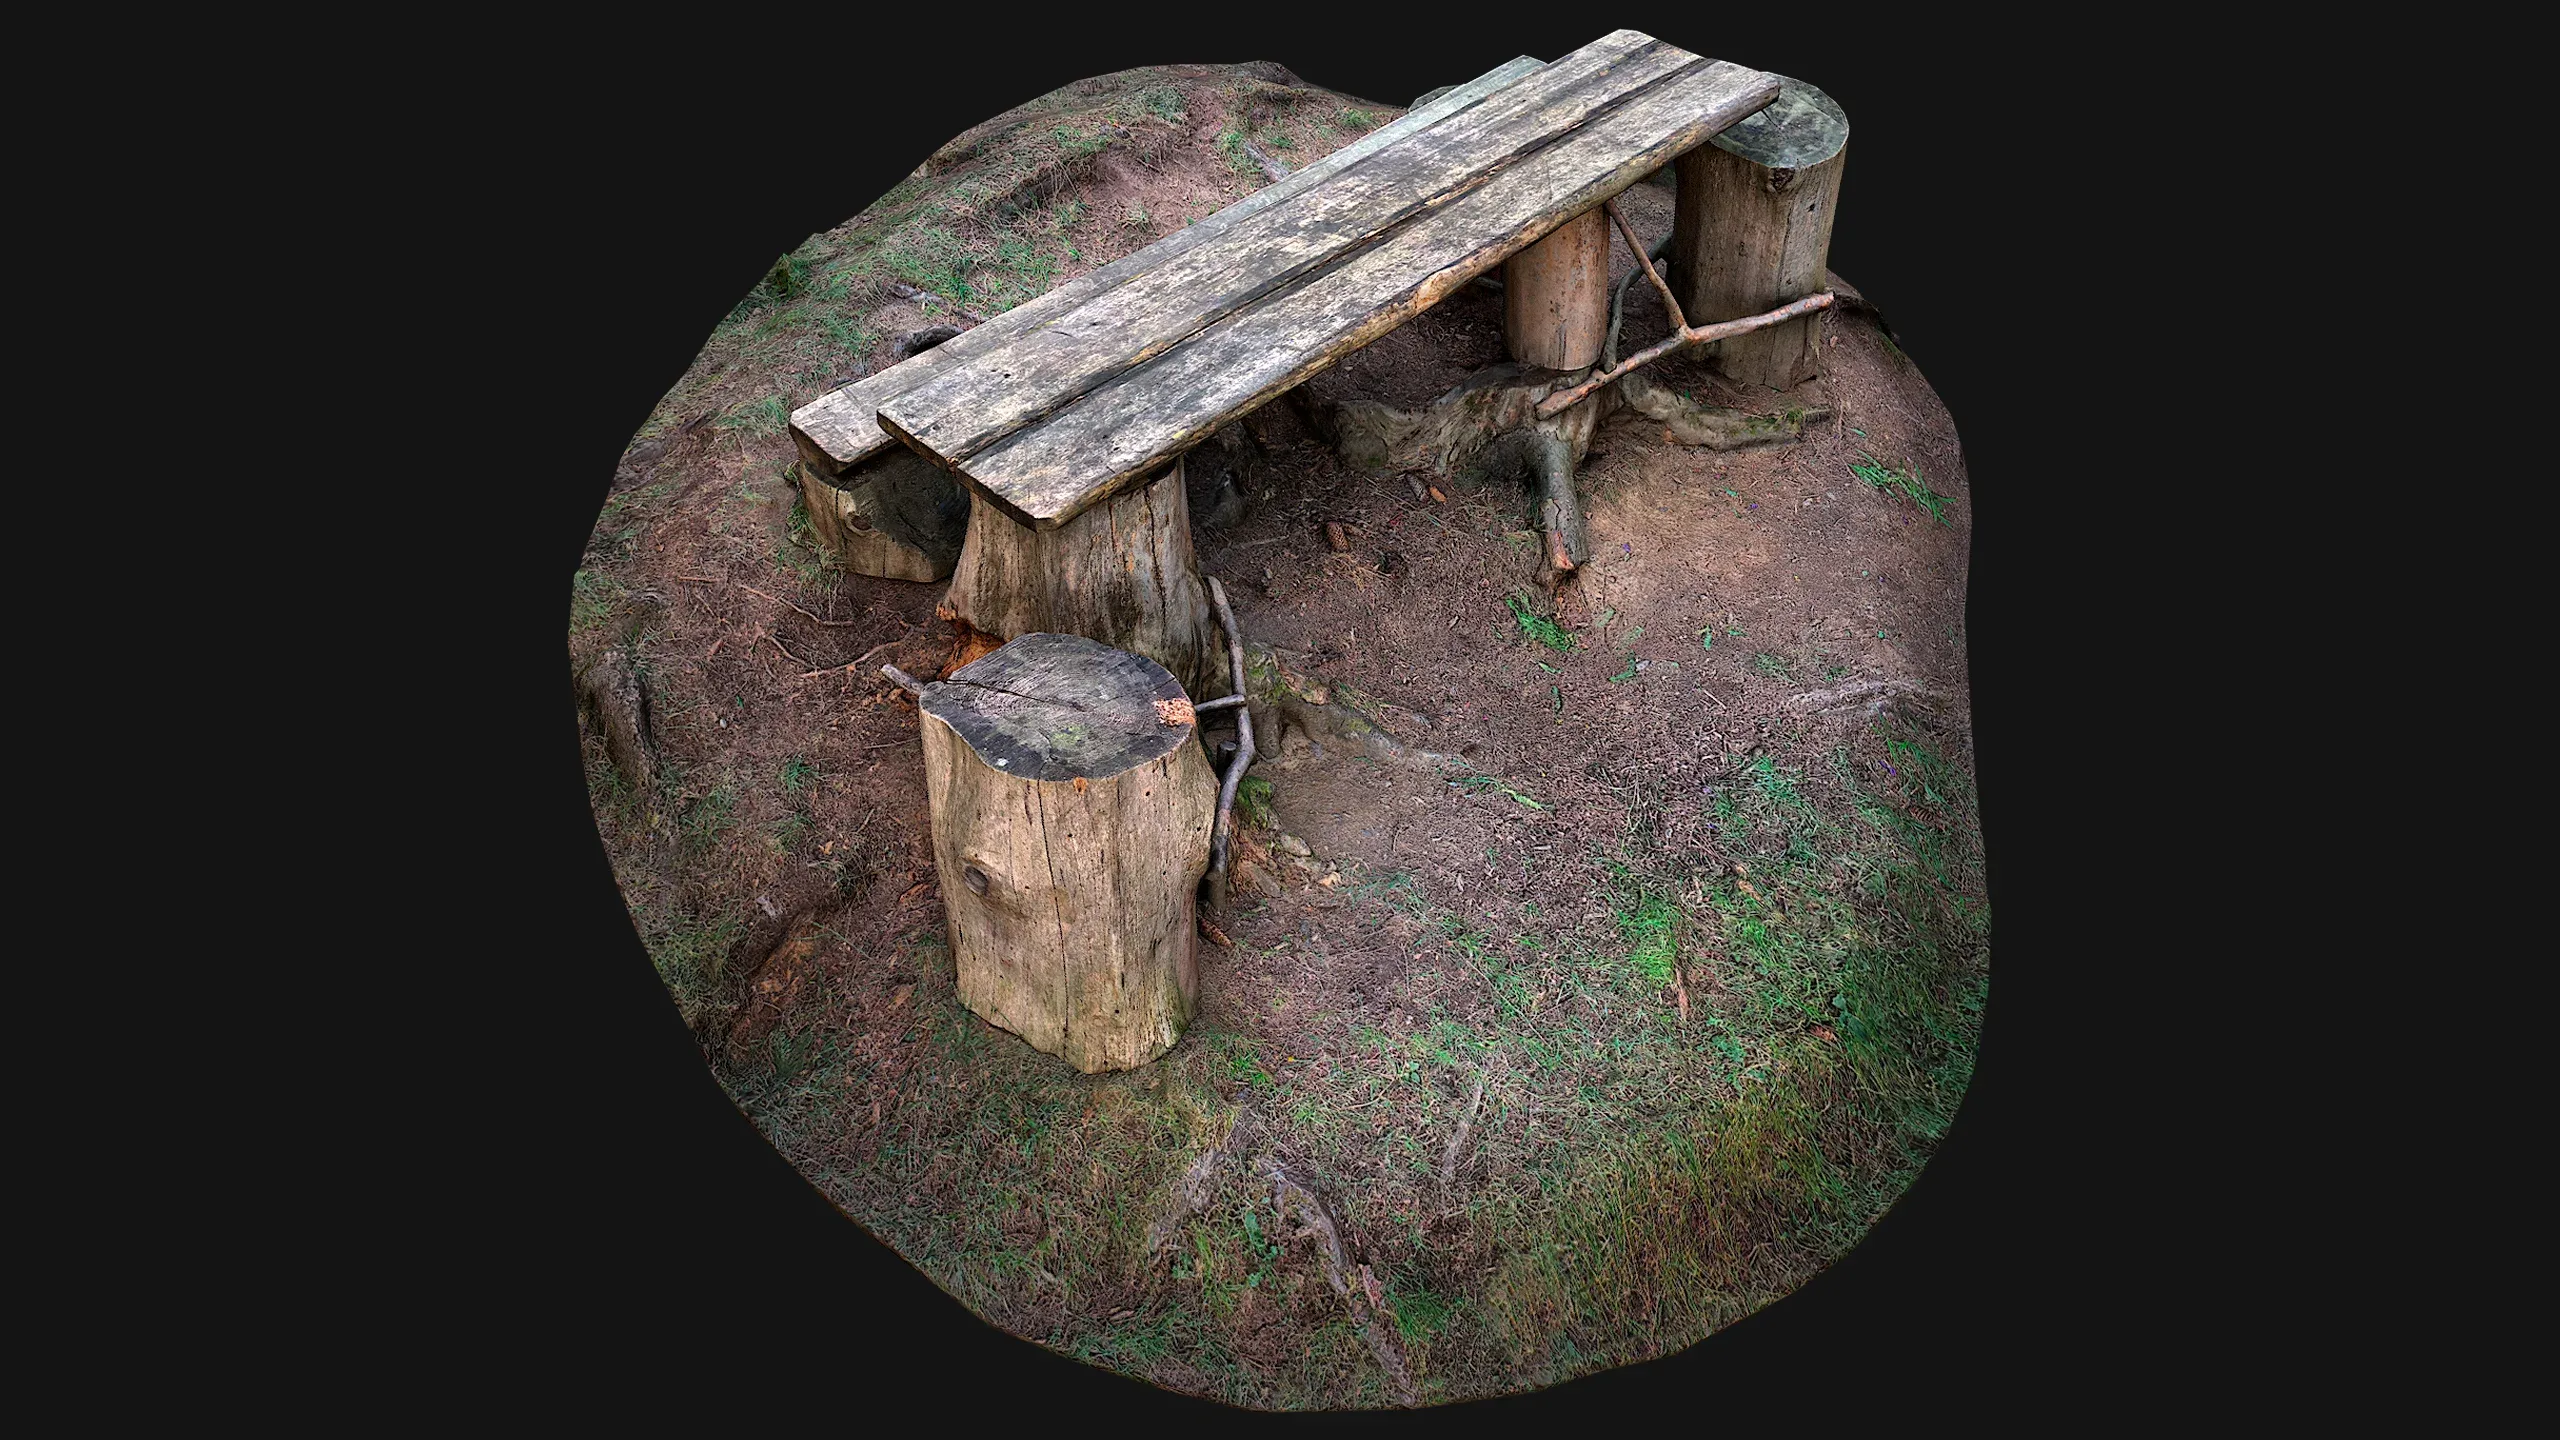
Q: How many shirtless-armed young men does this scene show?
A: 0